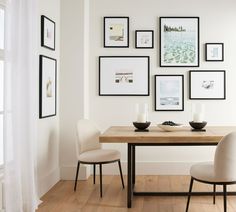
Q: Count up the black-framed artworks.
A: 9